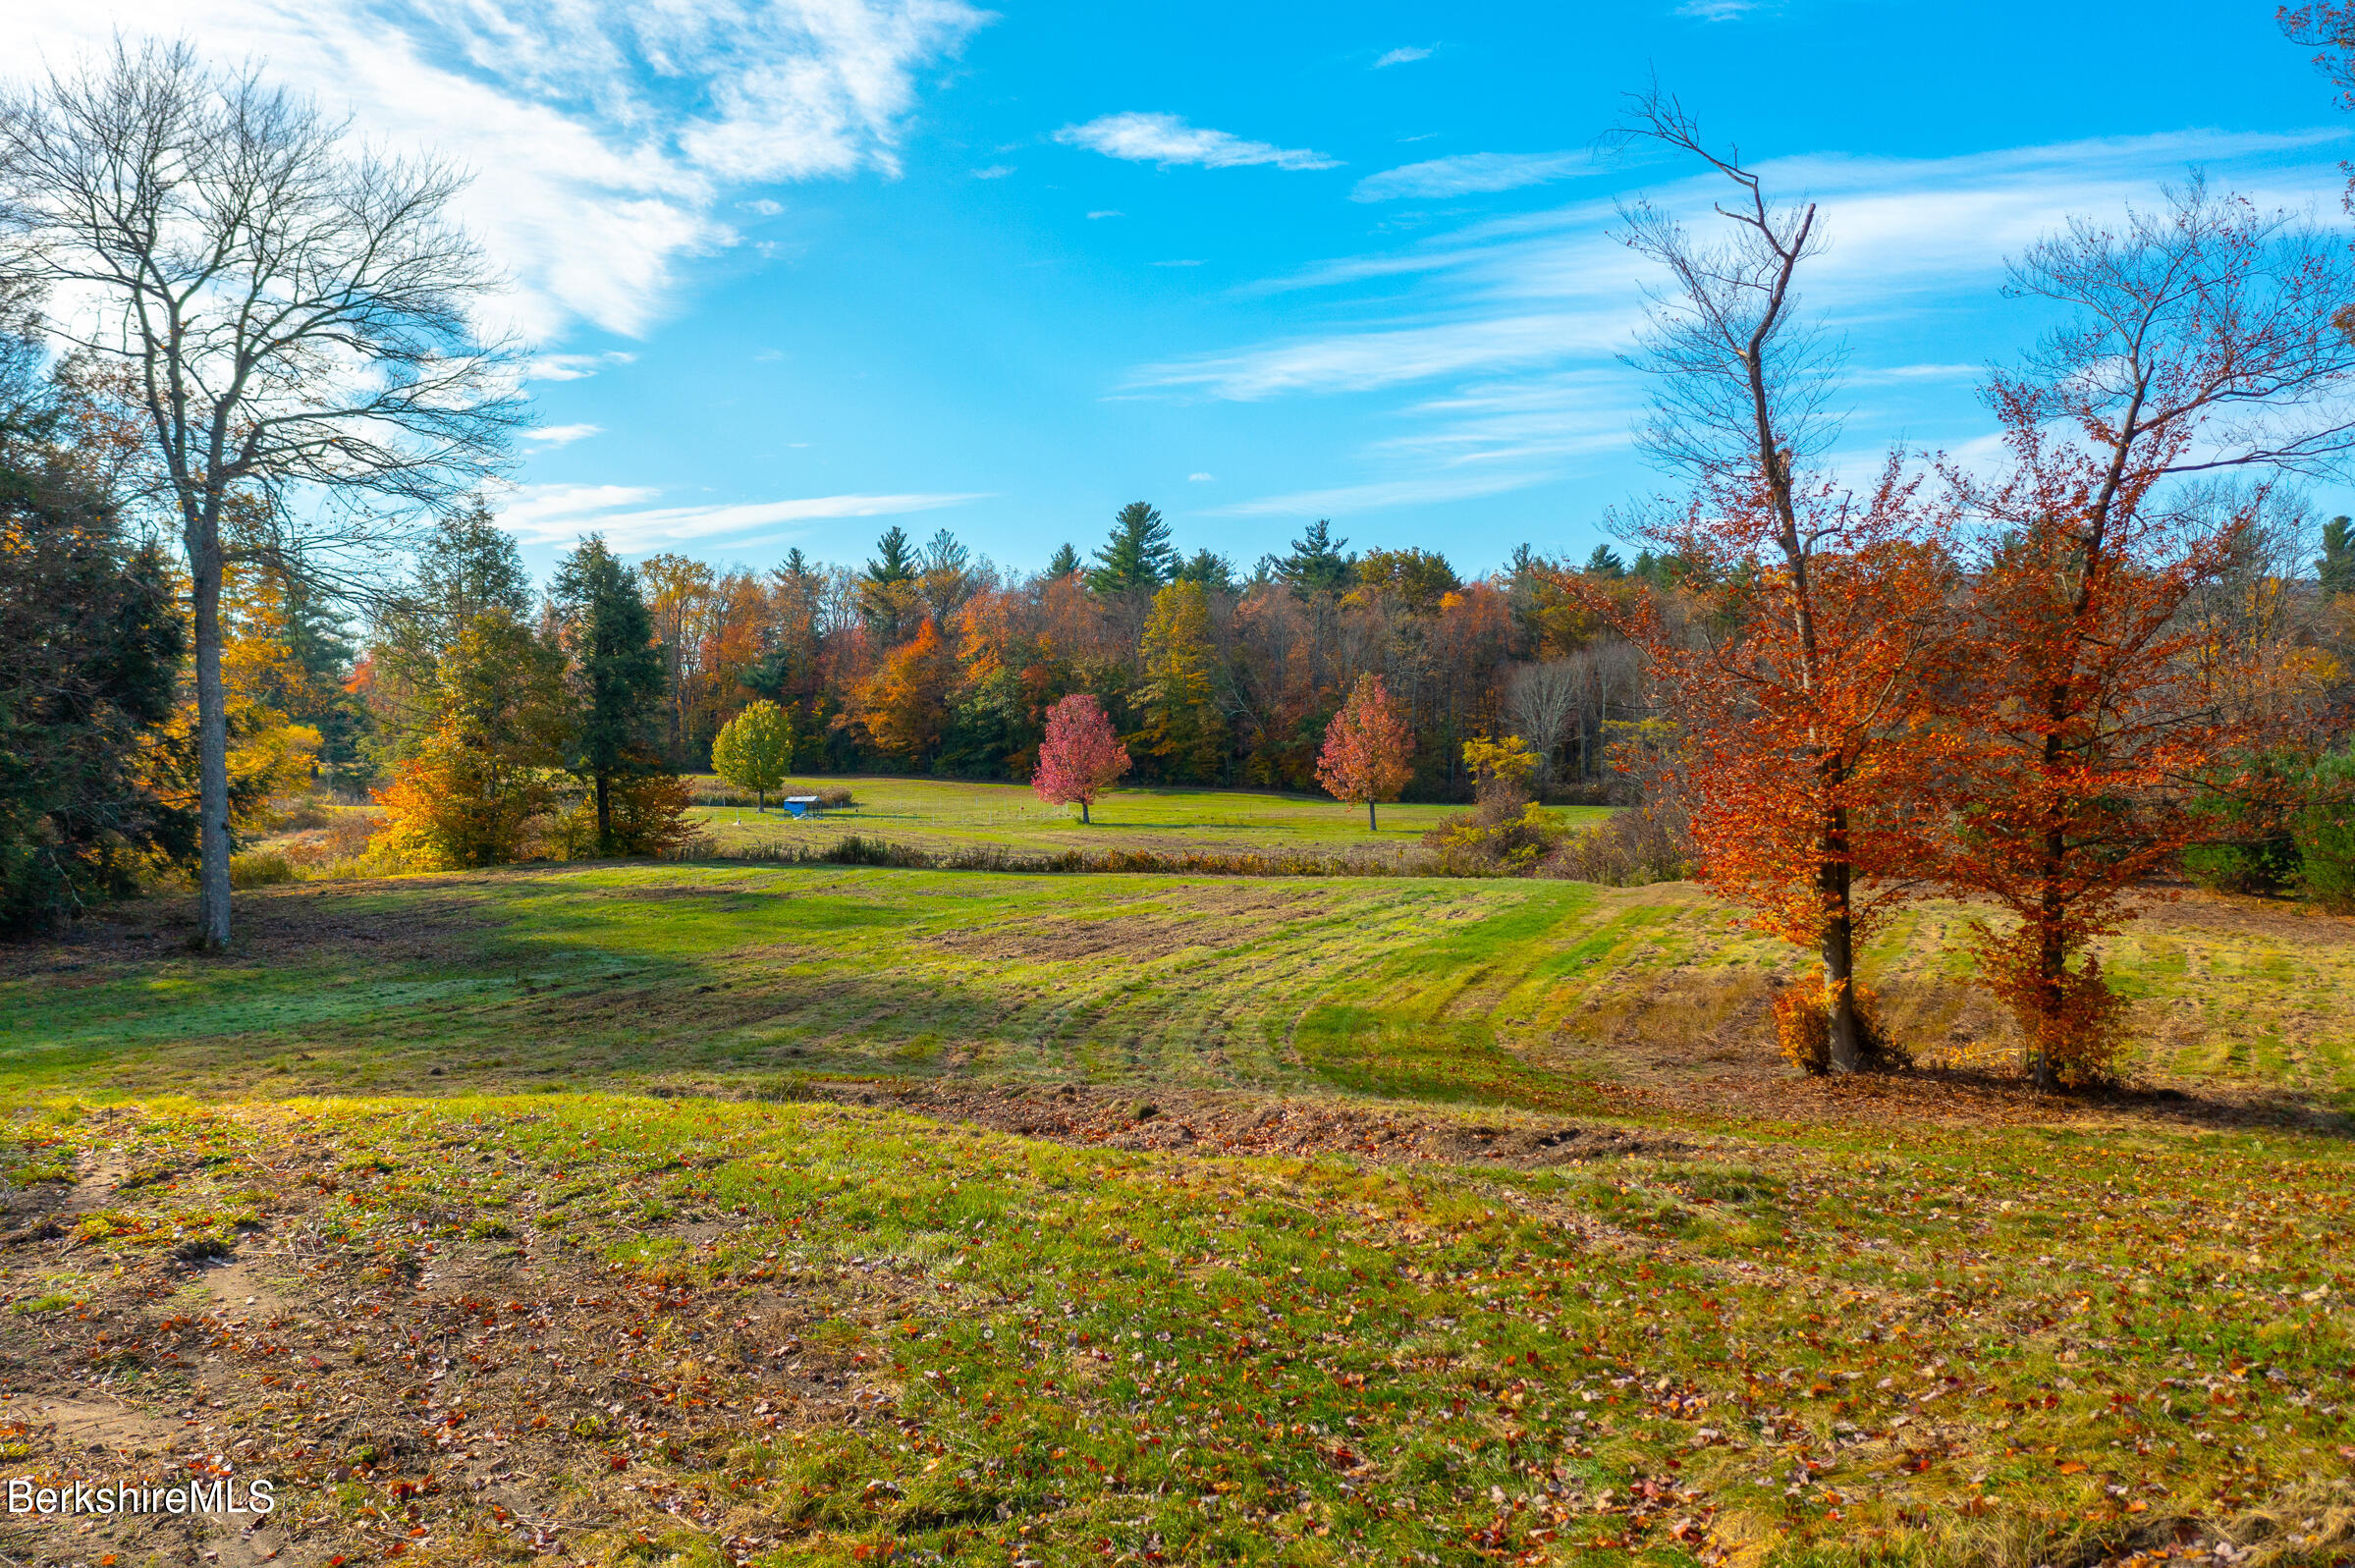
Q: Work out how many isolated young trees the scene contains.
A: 3